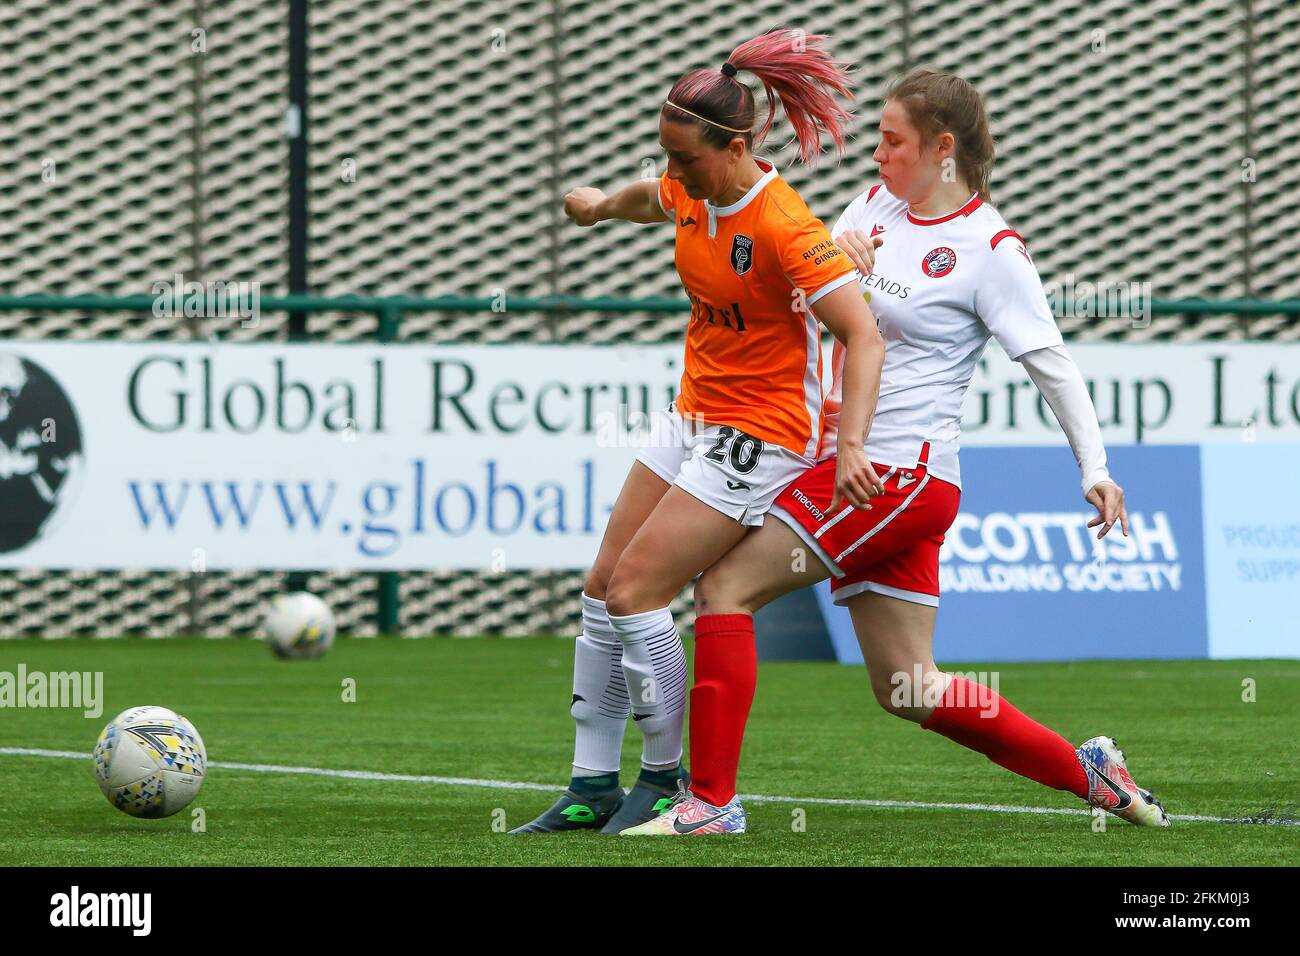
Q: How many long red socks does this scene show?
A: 2